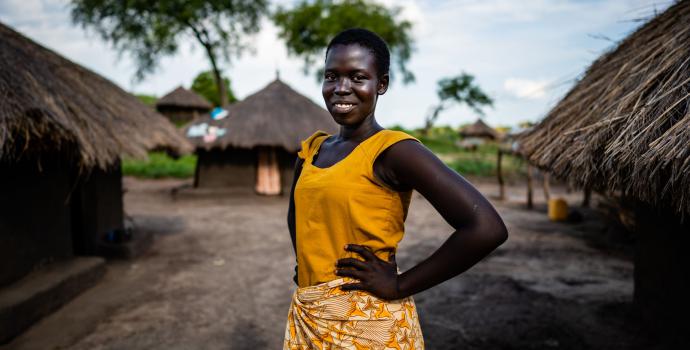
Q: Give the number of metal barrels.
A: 0